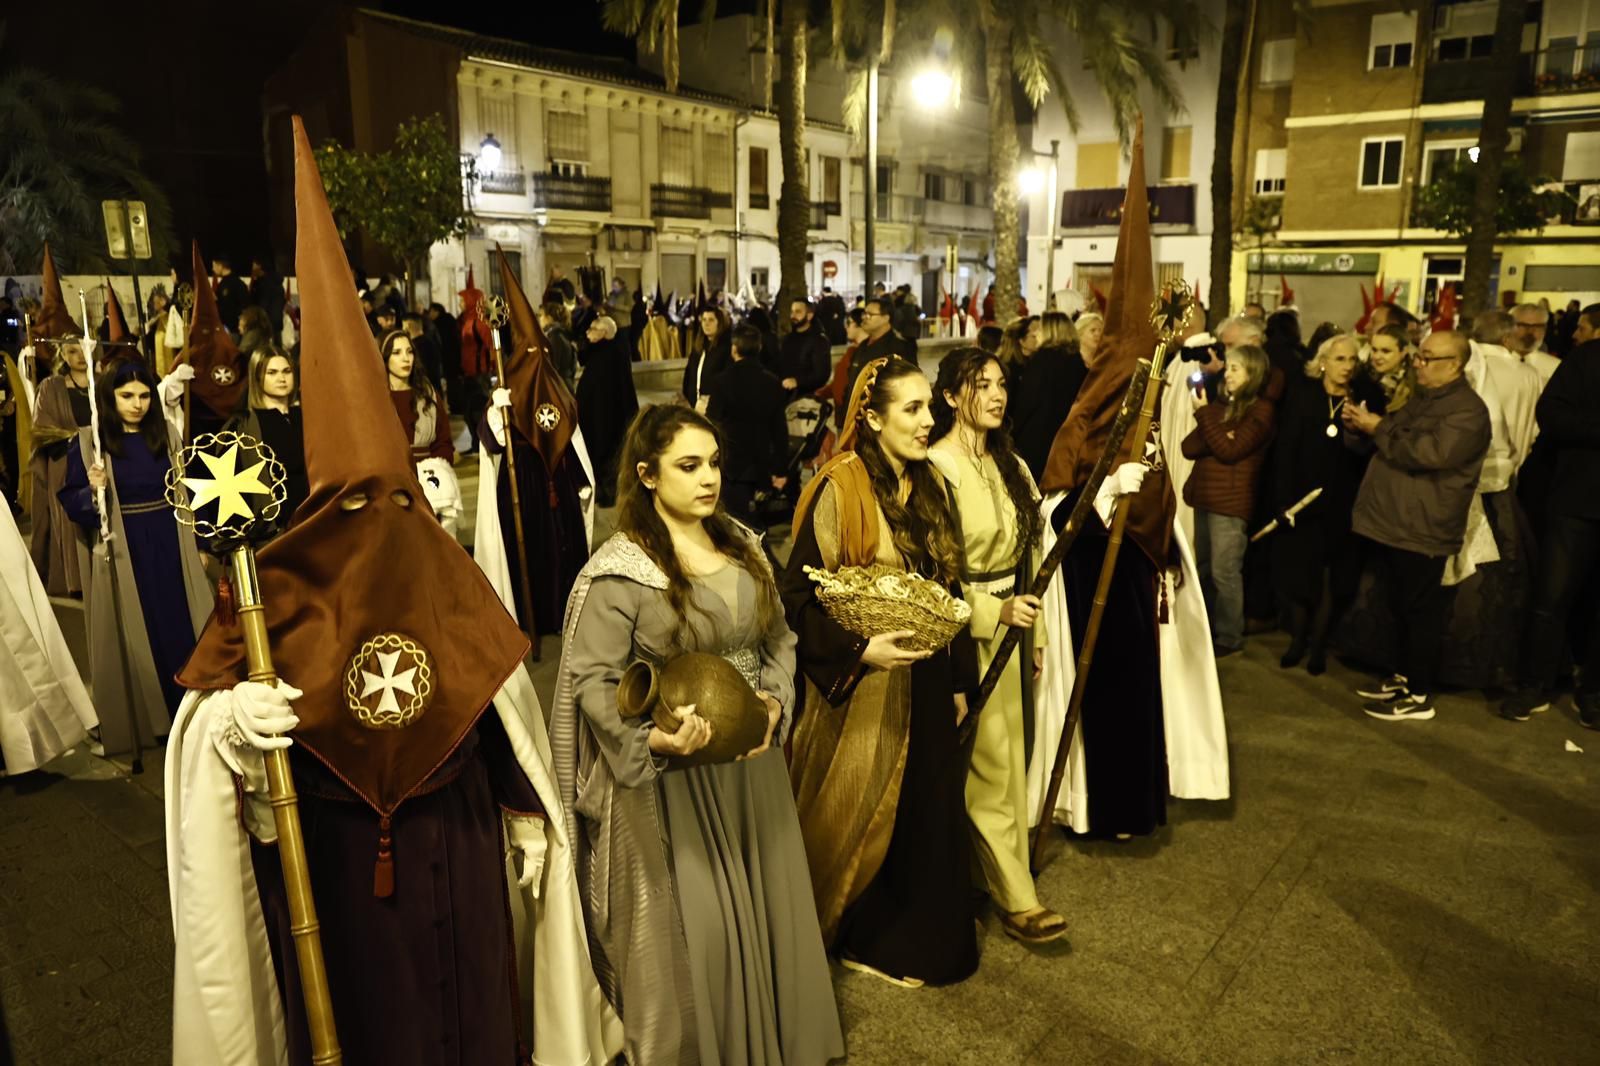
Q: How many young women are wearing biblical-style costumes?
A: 7